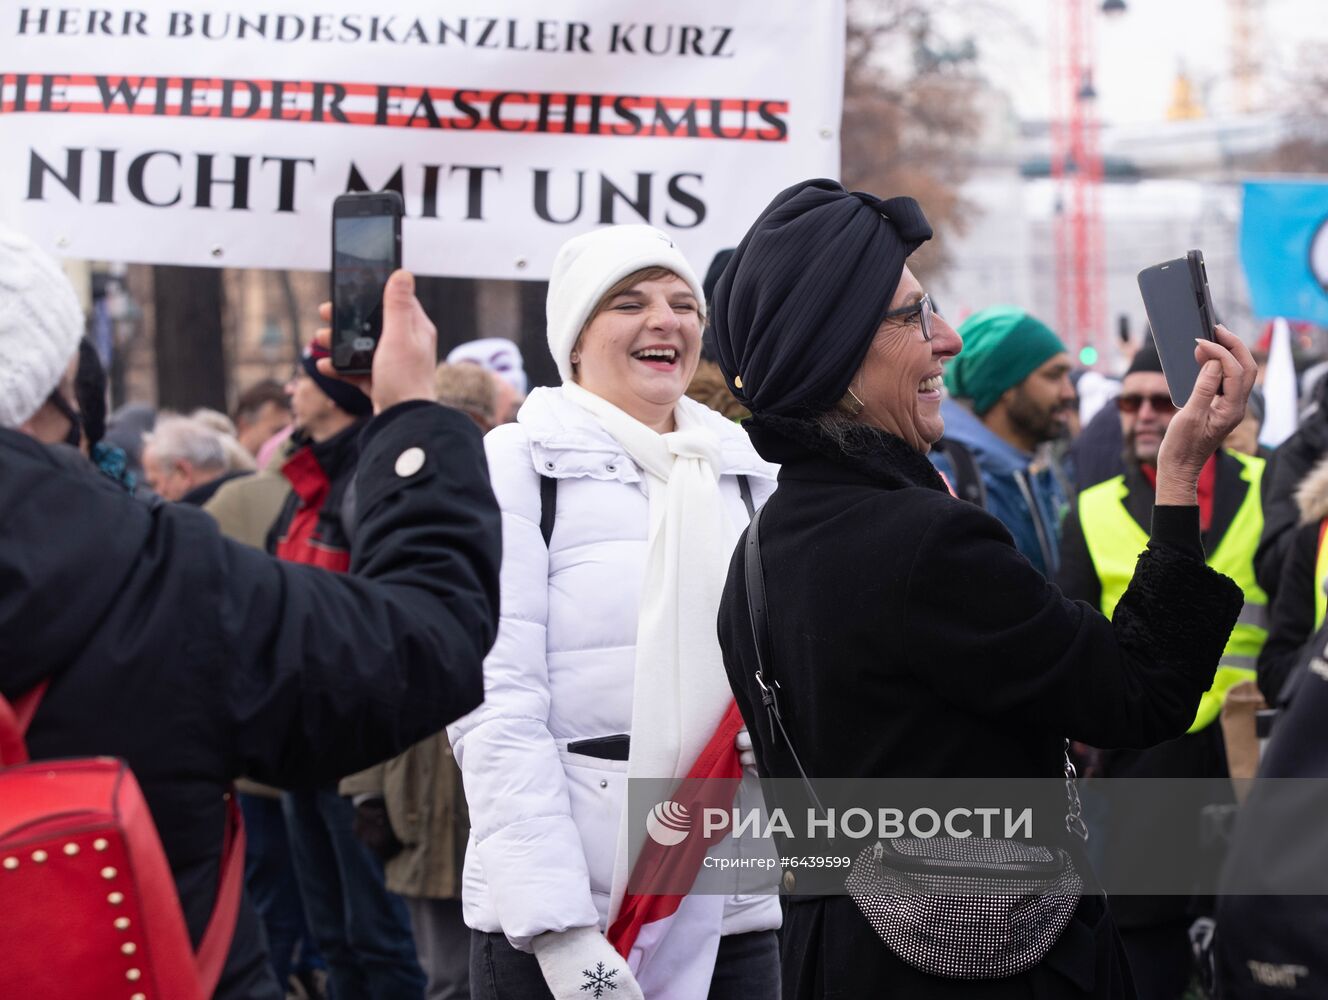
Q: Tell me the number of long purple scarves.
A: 0